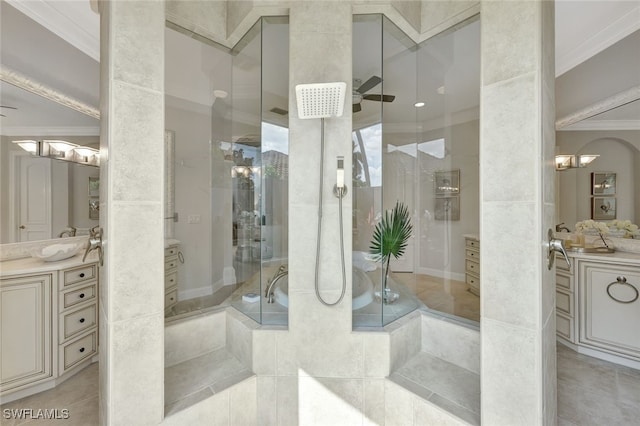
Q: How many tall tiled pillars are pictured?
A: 3